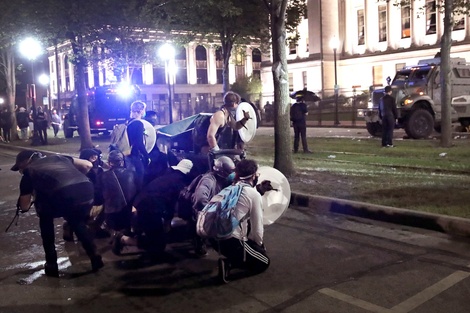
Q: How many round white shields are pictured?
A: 3